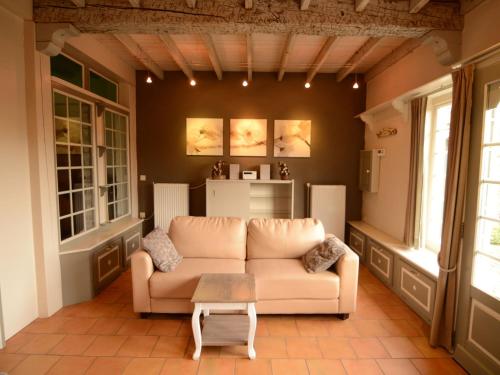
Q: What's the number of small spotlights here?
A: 5